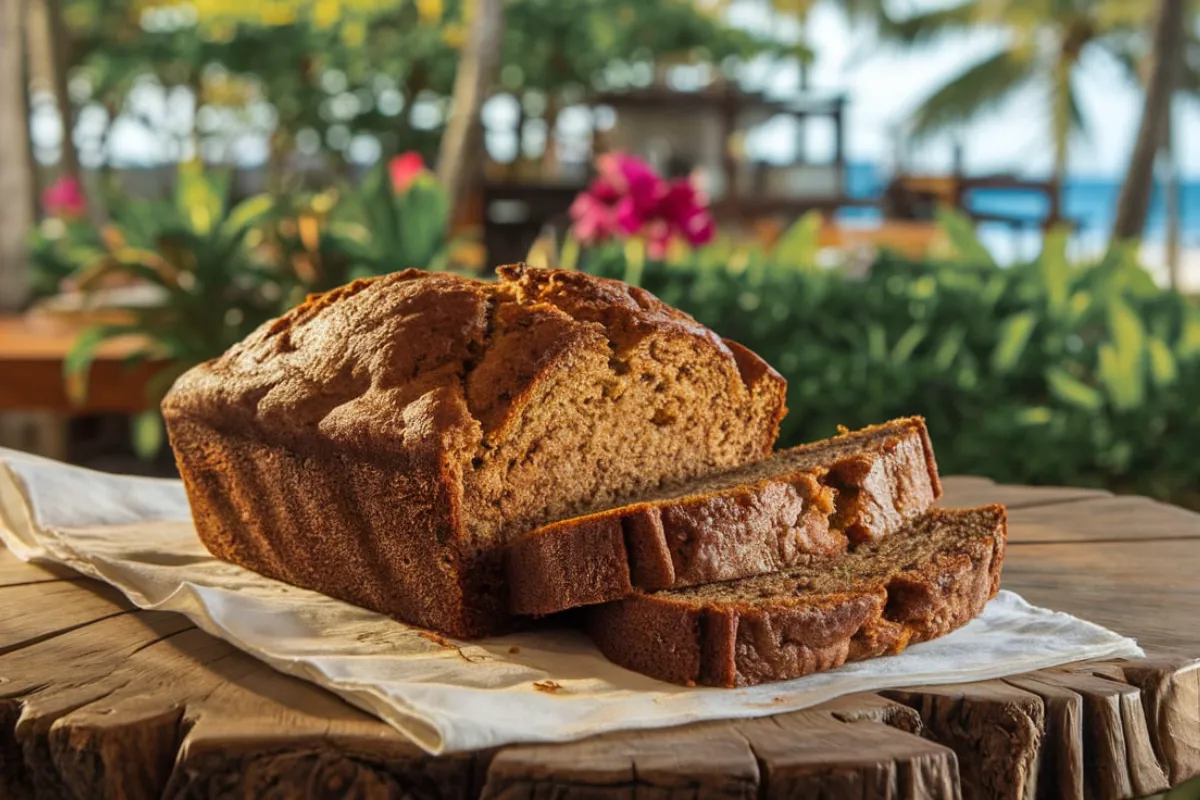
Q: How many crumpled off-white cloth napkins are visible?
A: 1